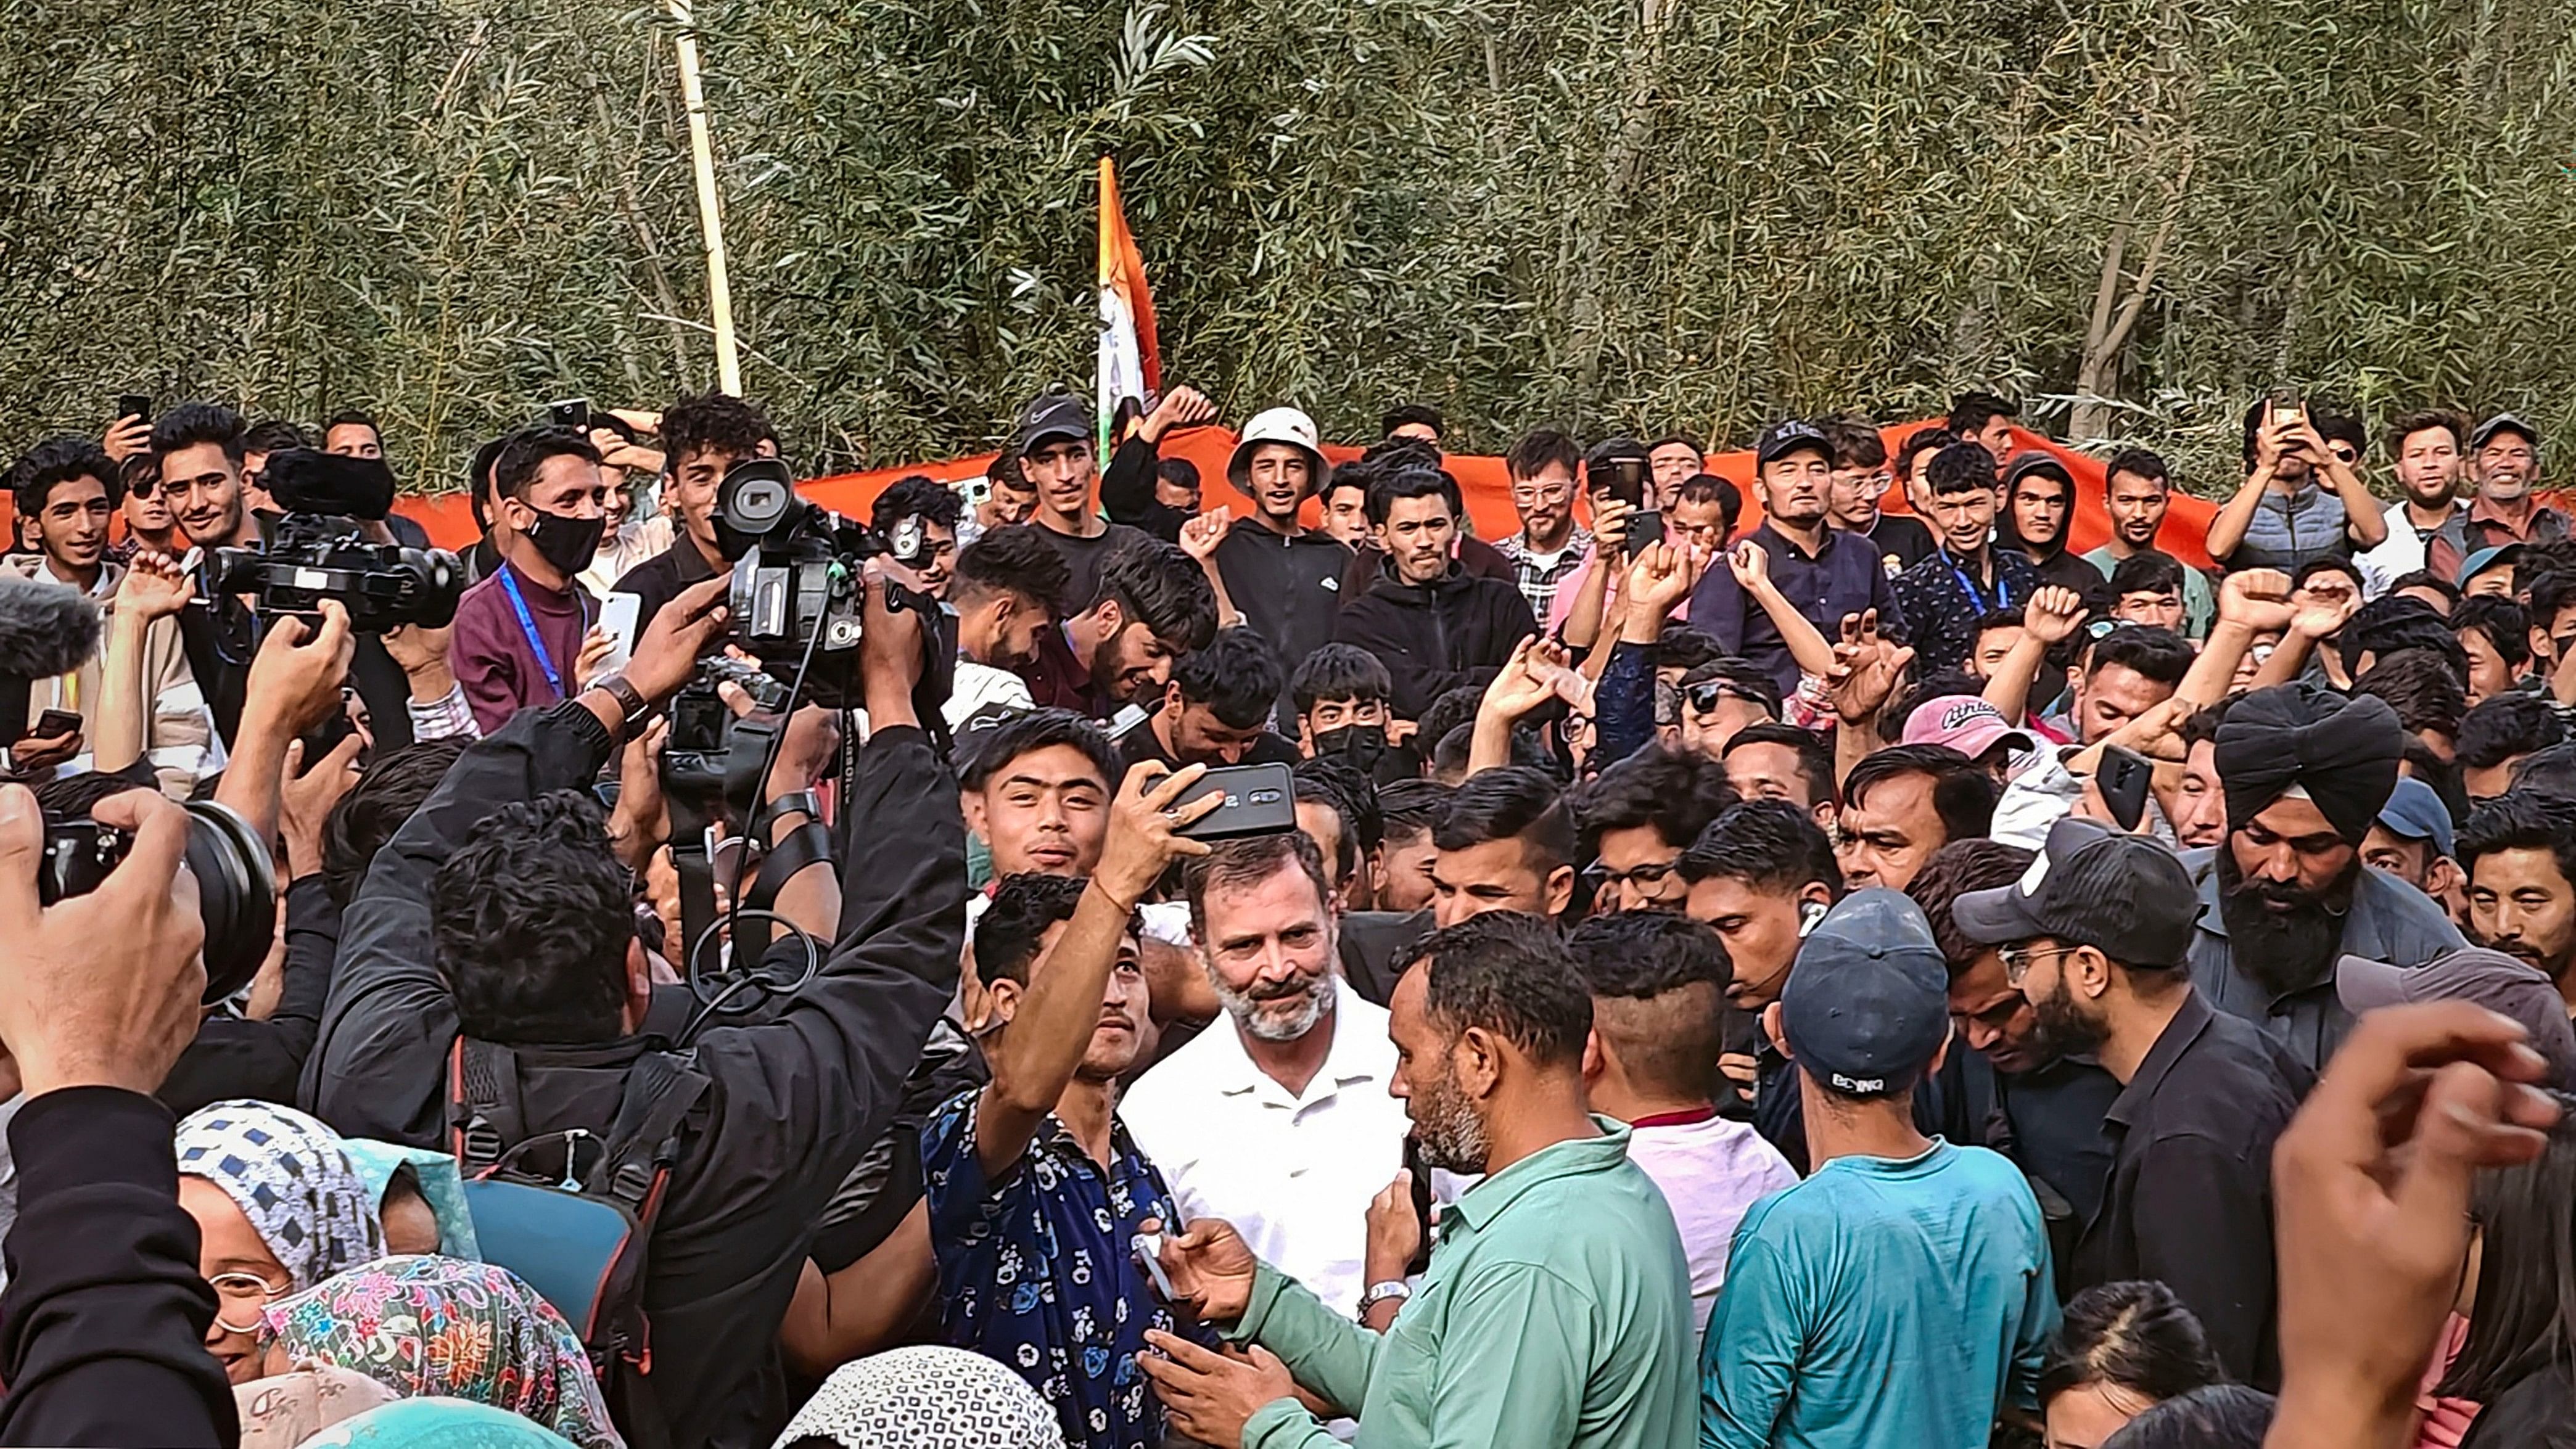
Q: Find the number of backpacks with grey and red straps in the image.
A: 1